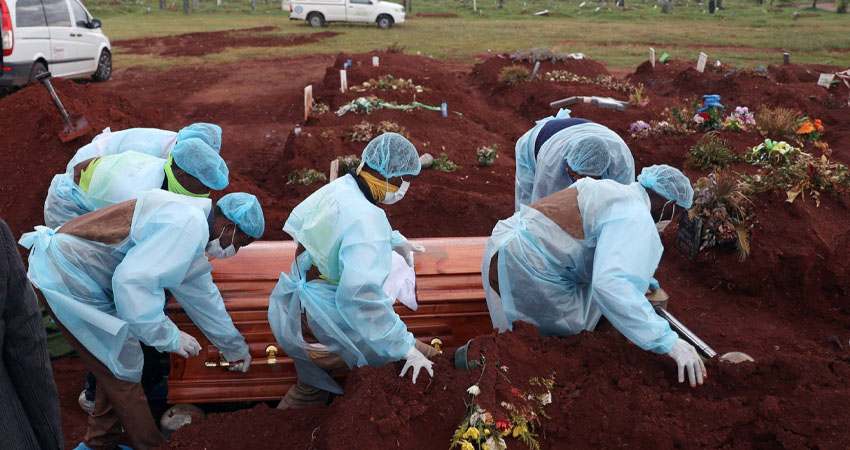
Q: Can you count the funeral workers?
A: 6